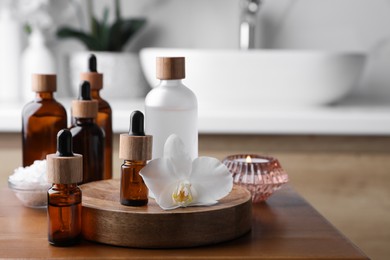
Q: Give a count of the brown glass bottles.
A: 5